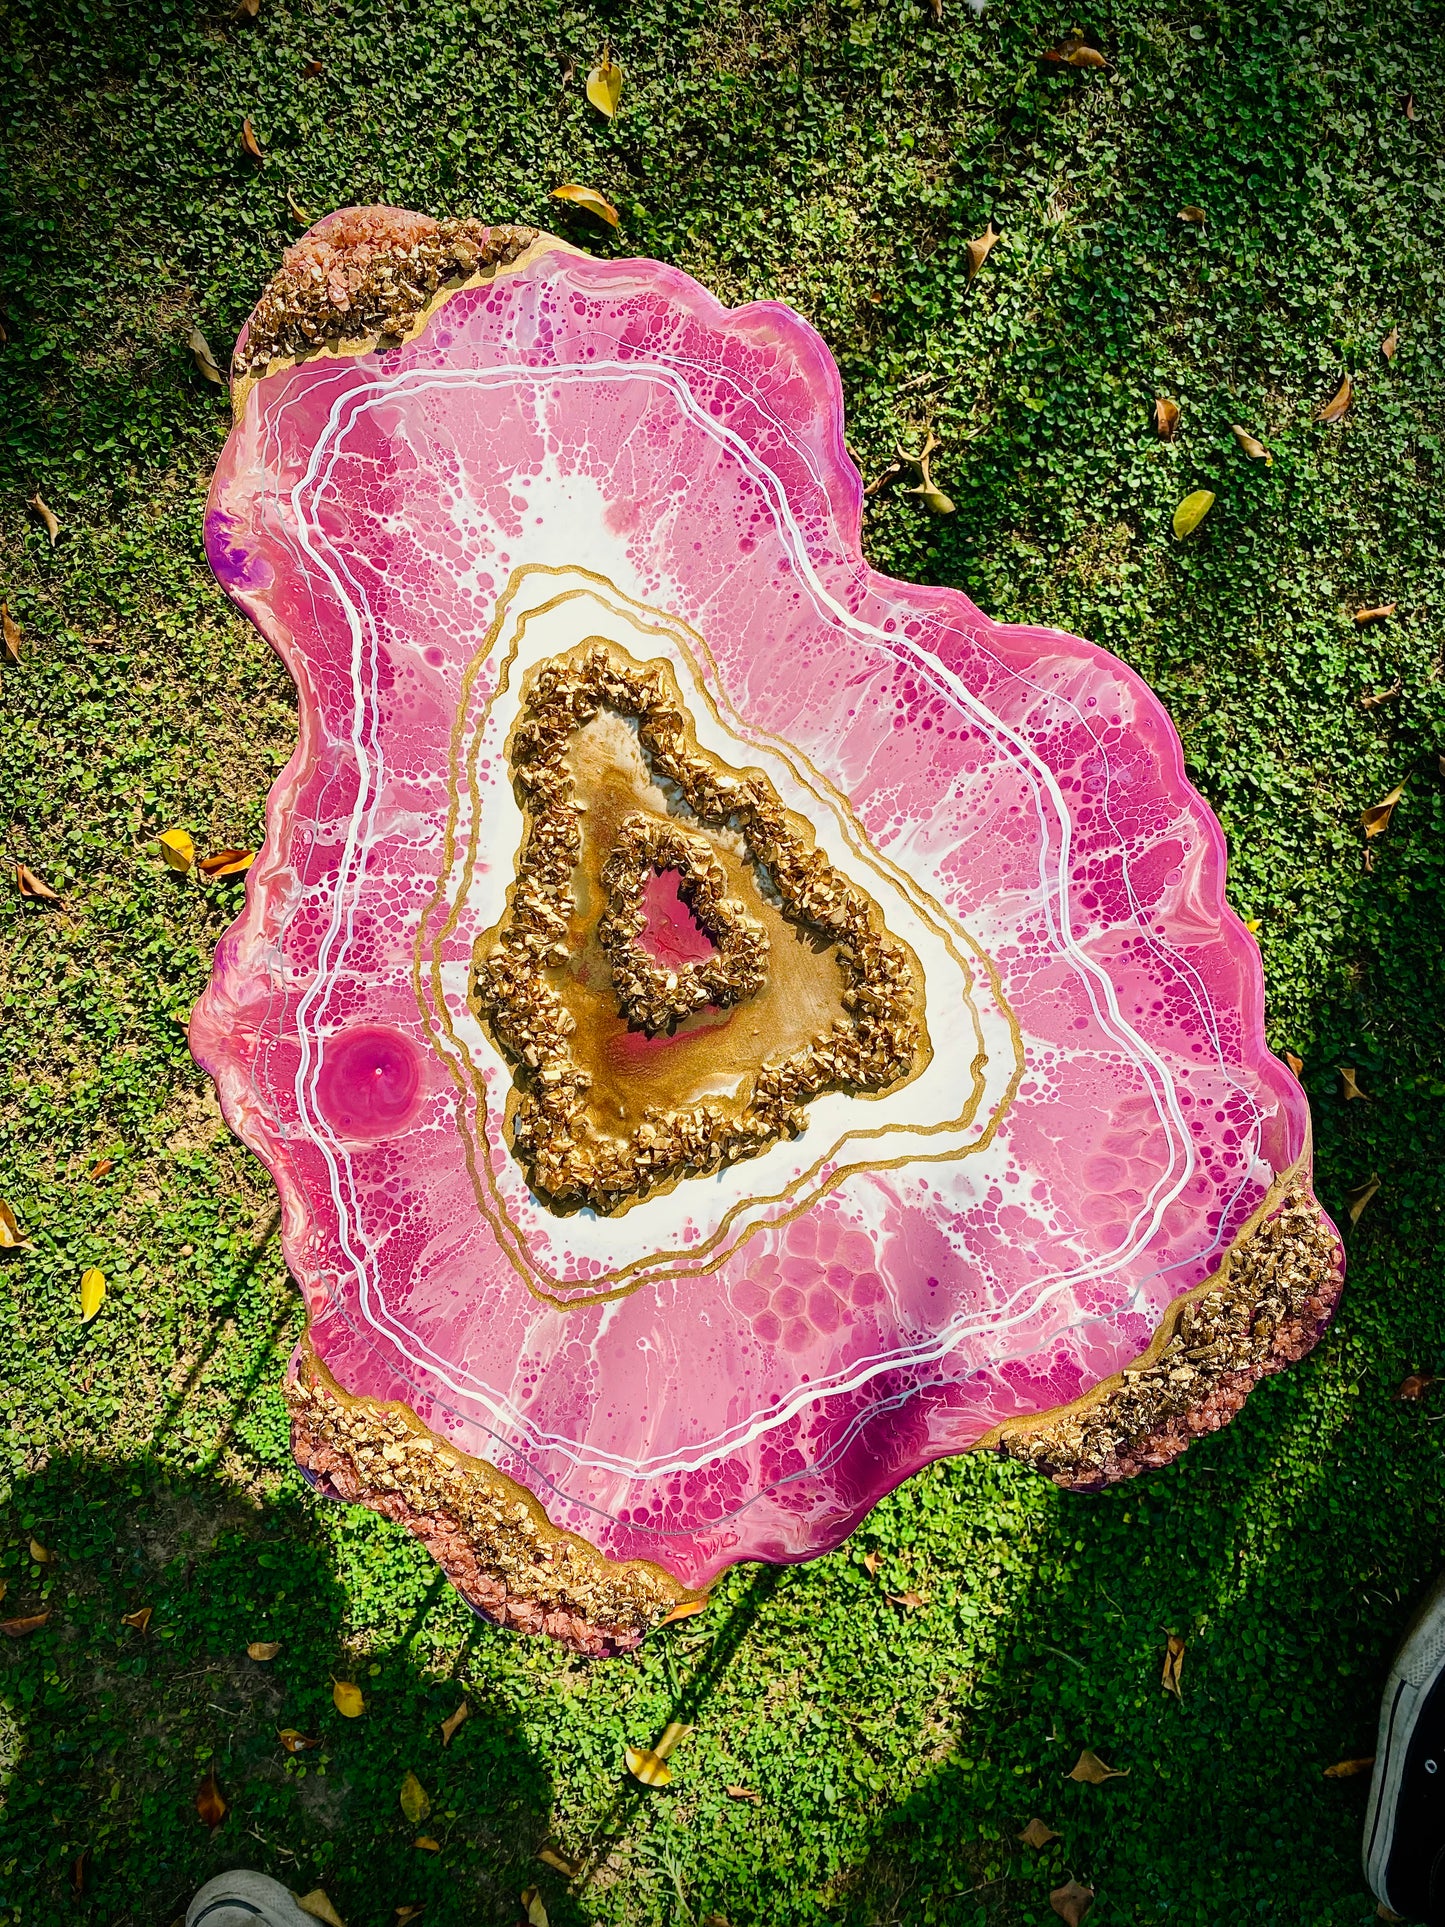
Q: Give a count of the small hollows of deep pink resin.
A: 1